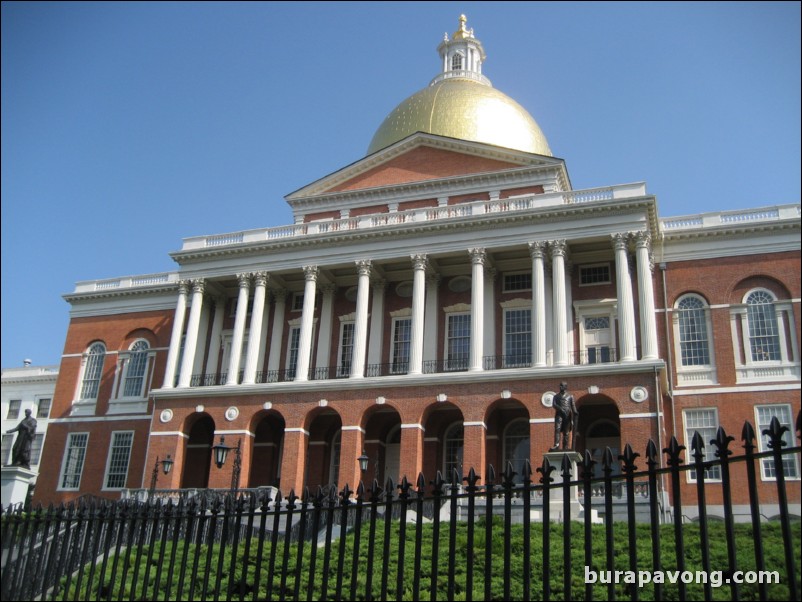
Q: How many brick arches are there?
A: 7